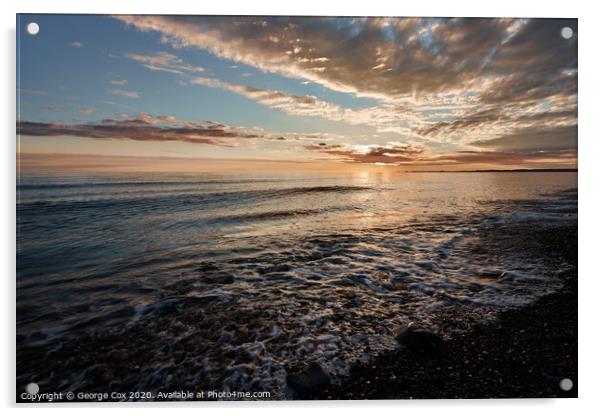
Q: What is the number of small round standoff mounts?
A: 4